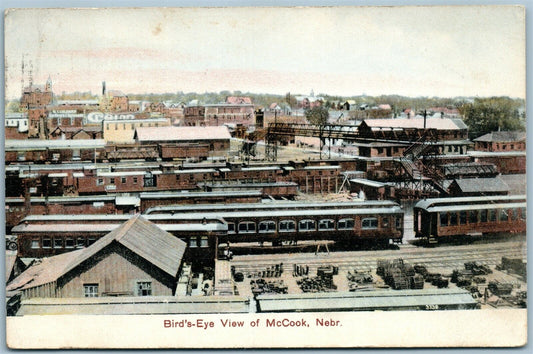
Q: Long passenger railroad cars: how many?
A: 3